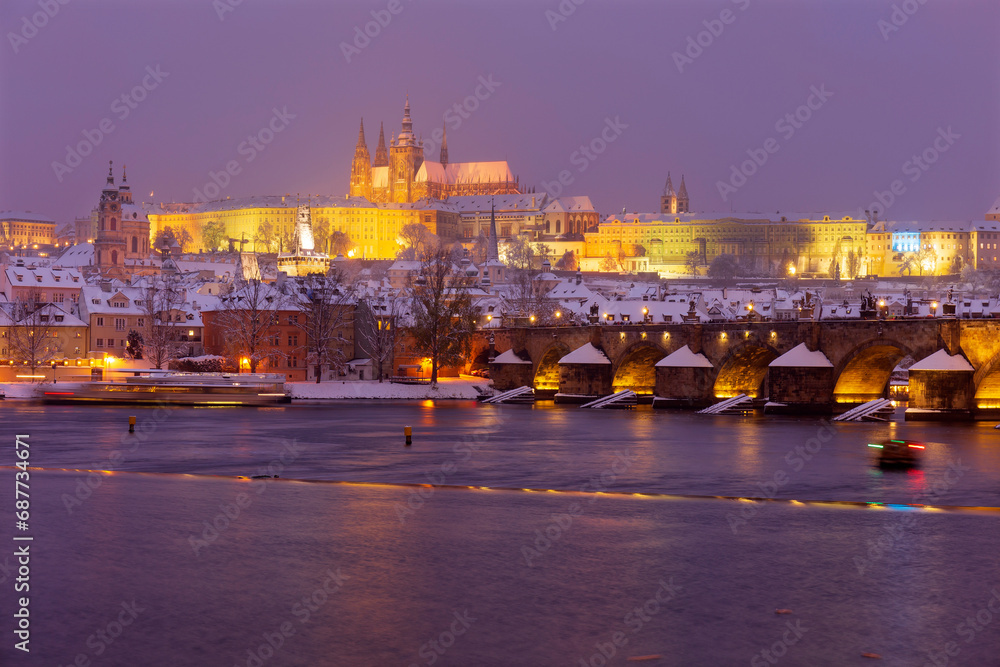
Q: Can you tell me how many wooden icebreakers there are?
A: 4